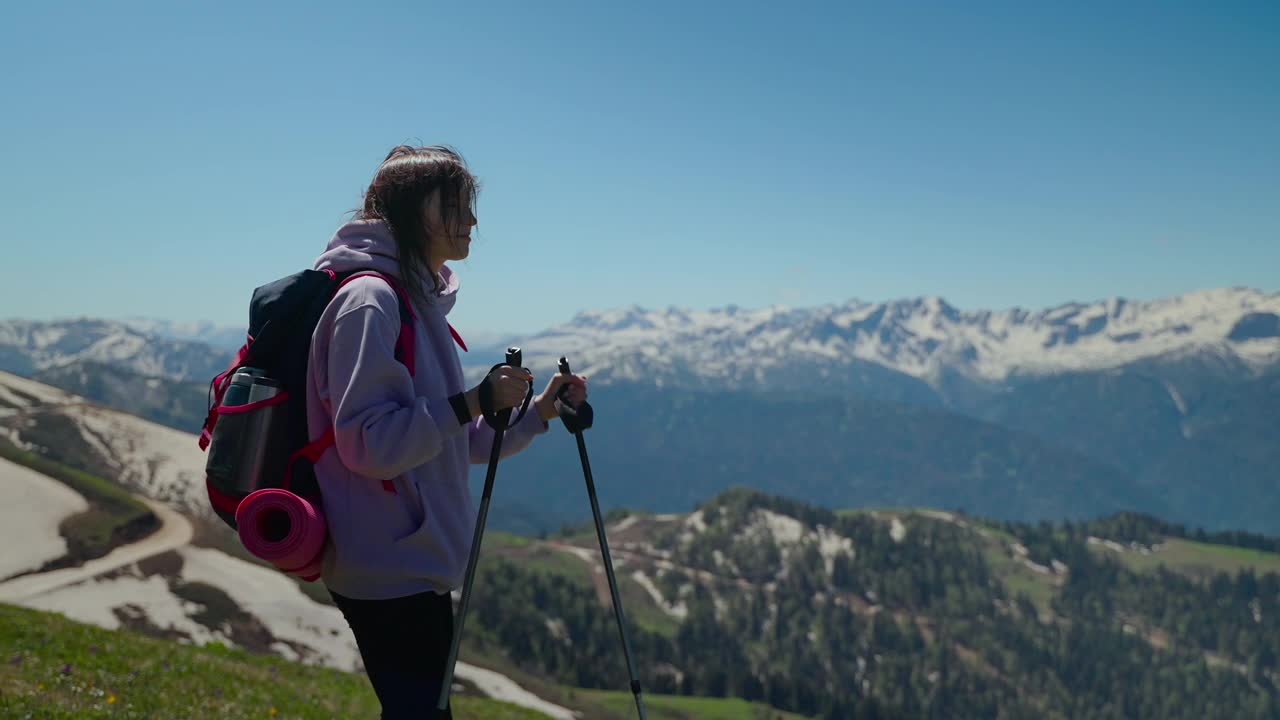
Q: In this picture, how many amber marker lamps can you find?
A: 0